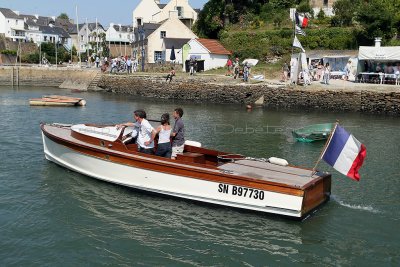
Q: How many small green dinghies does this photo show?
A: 1